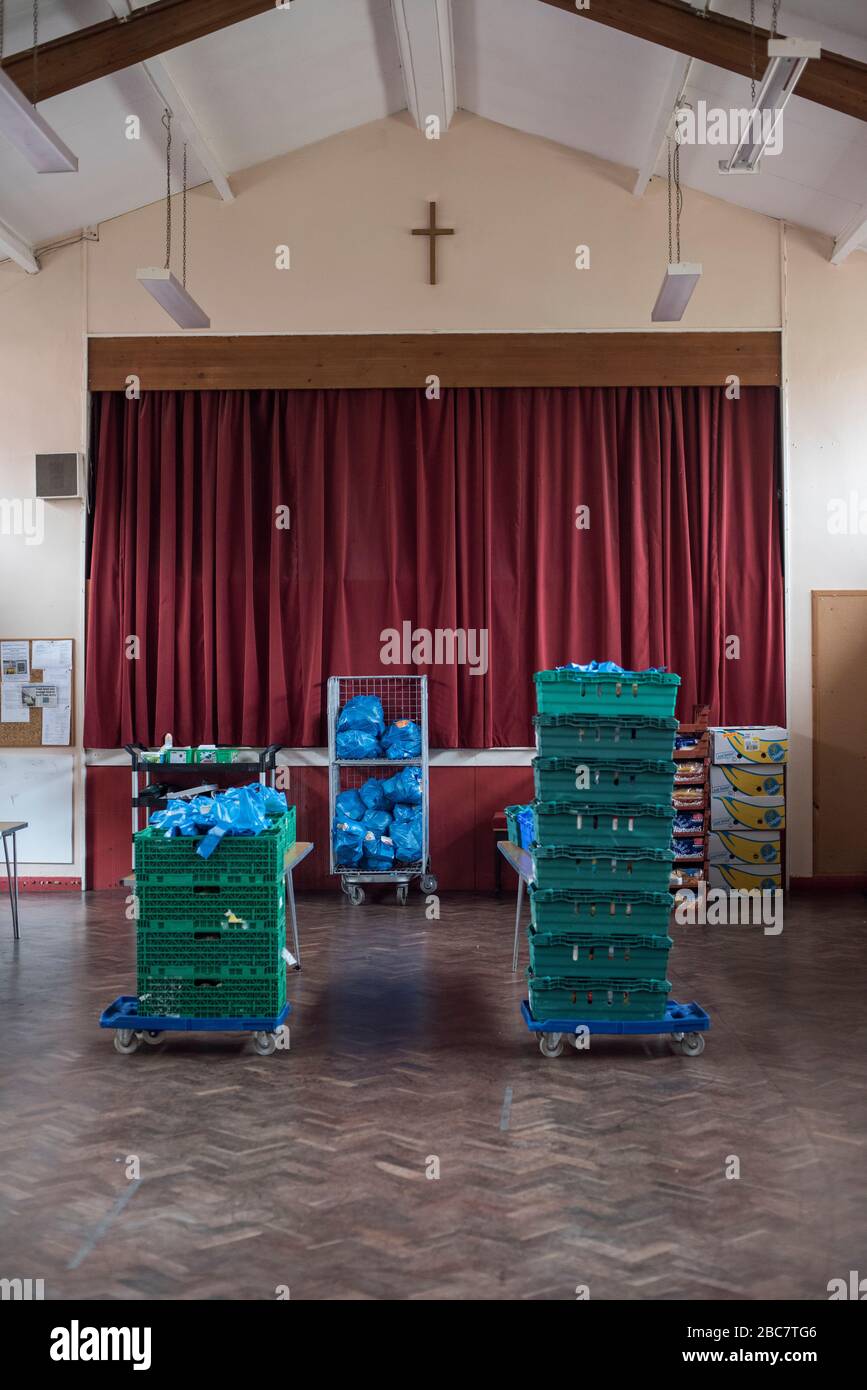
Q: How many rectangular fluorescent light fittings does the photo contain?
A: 4